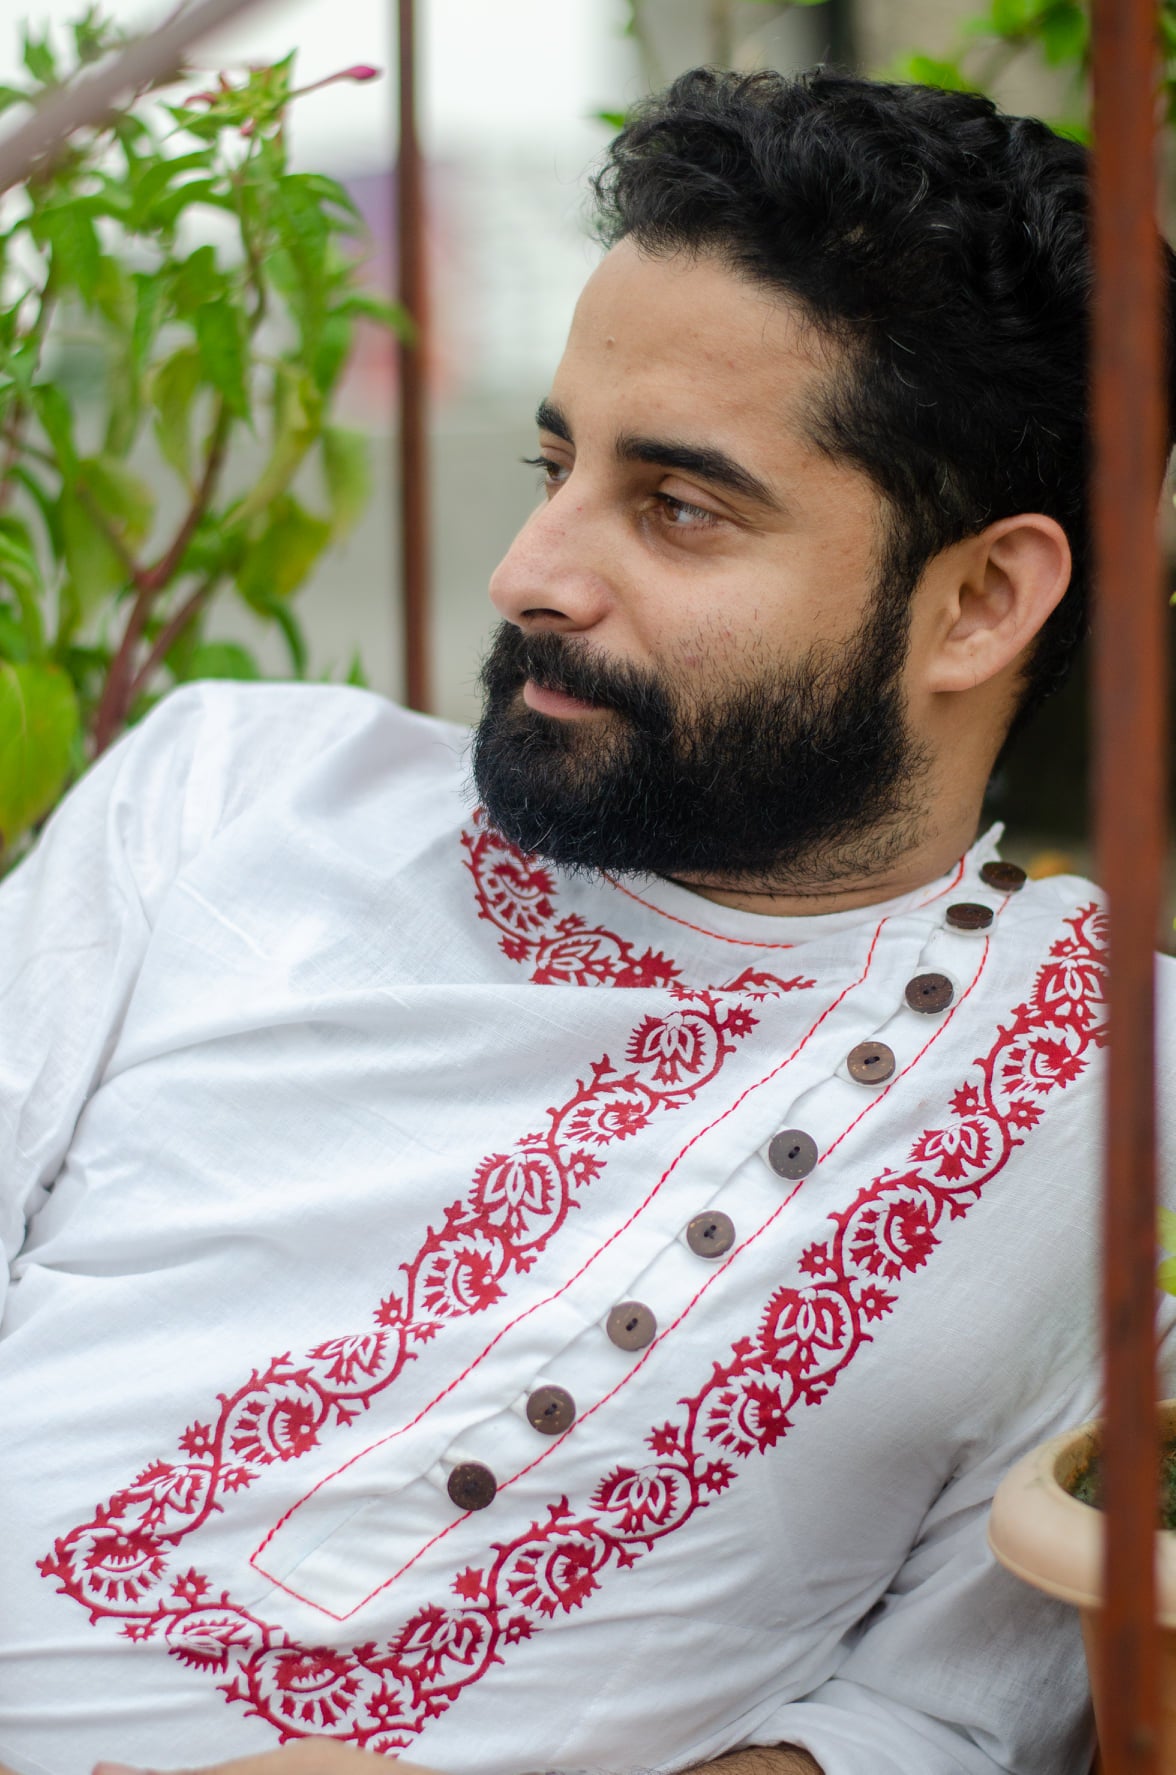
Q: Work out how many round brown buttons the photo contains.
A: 9